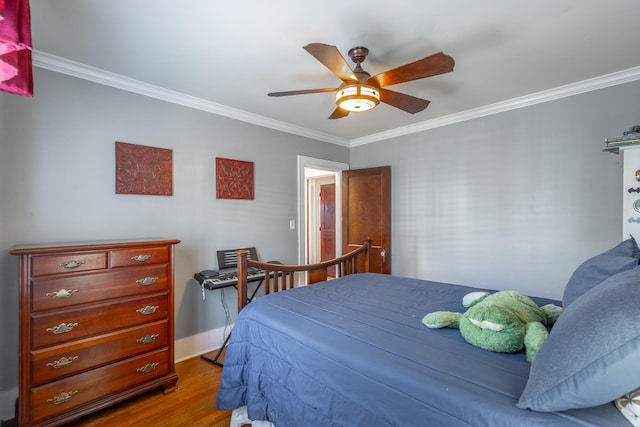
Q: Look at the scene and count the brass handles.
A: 10